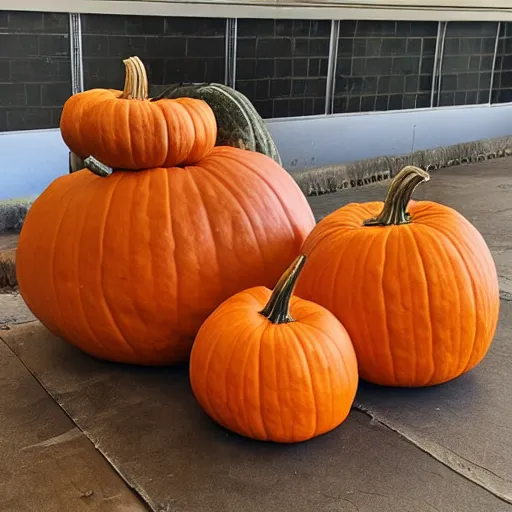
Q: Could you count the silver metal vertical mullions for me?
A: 5